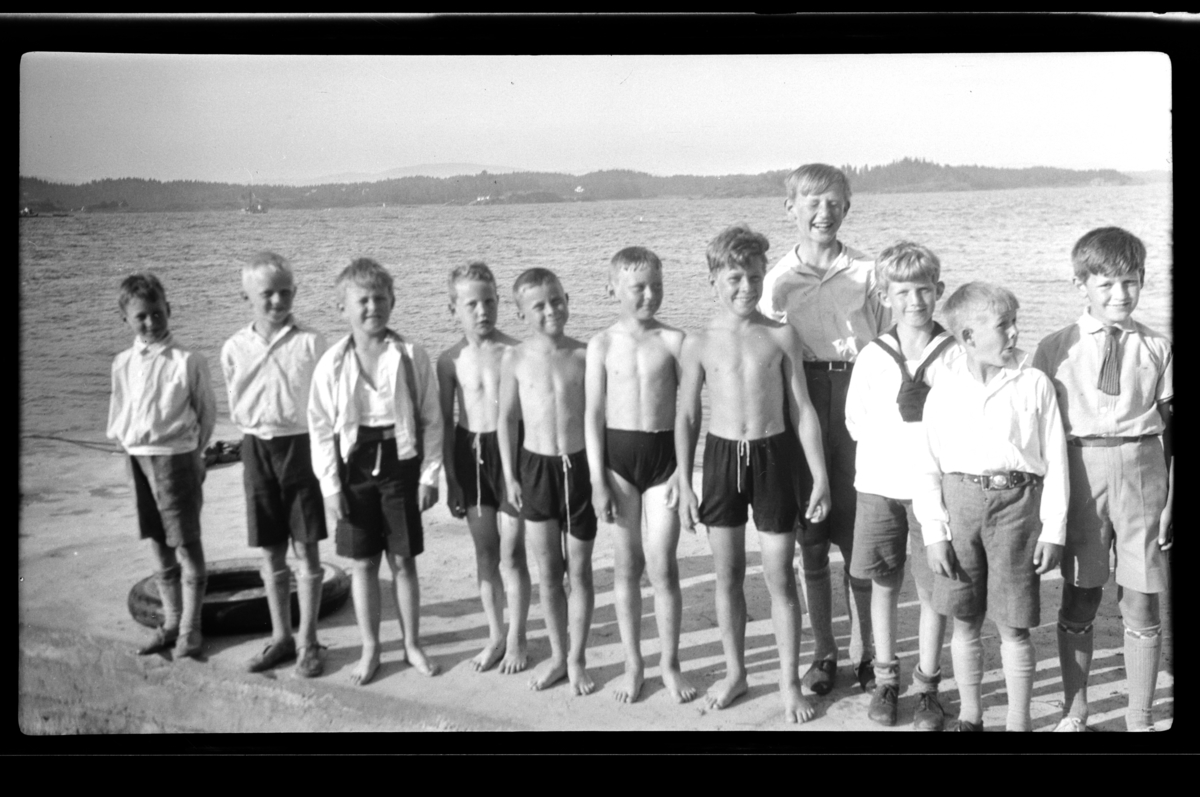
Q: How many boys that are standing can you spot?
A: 11